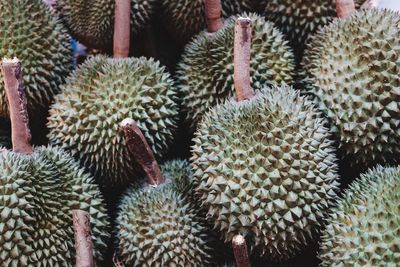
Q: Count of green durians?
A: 11